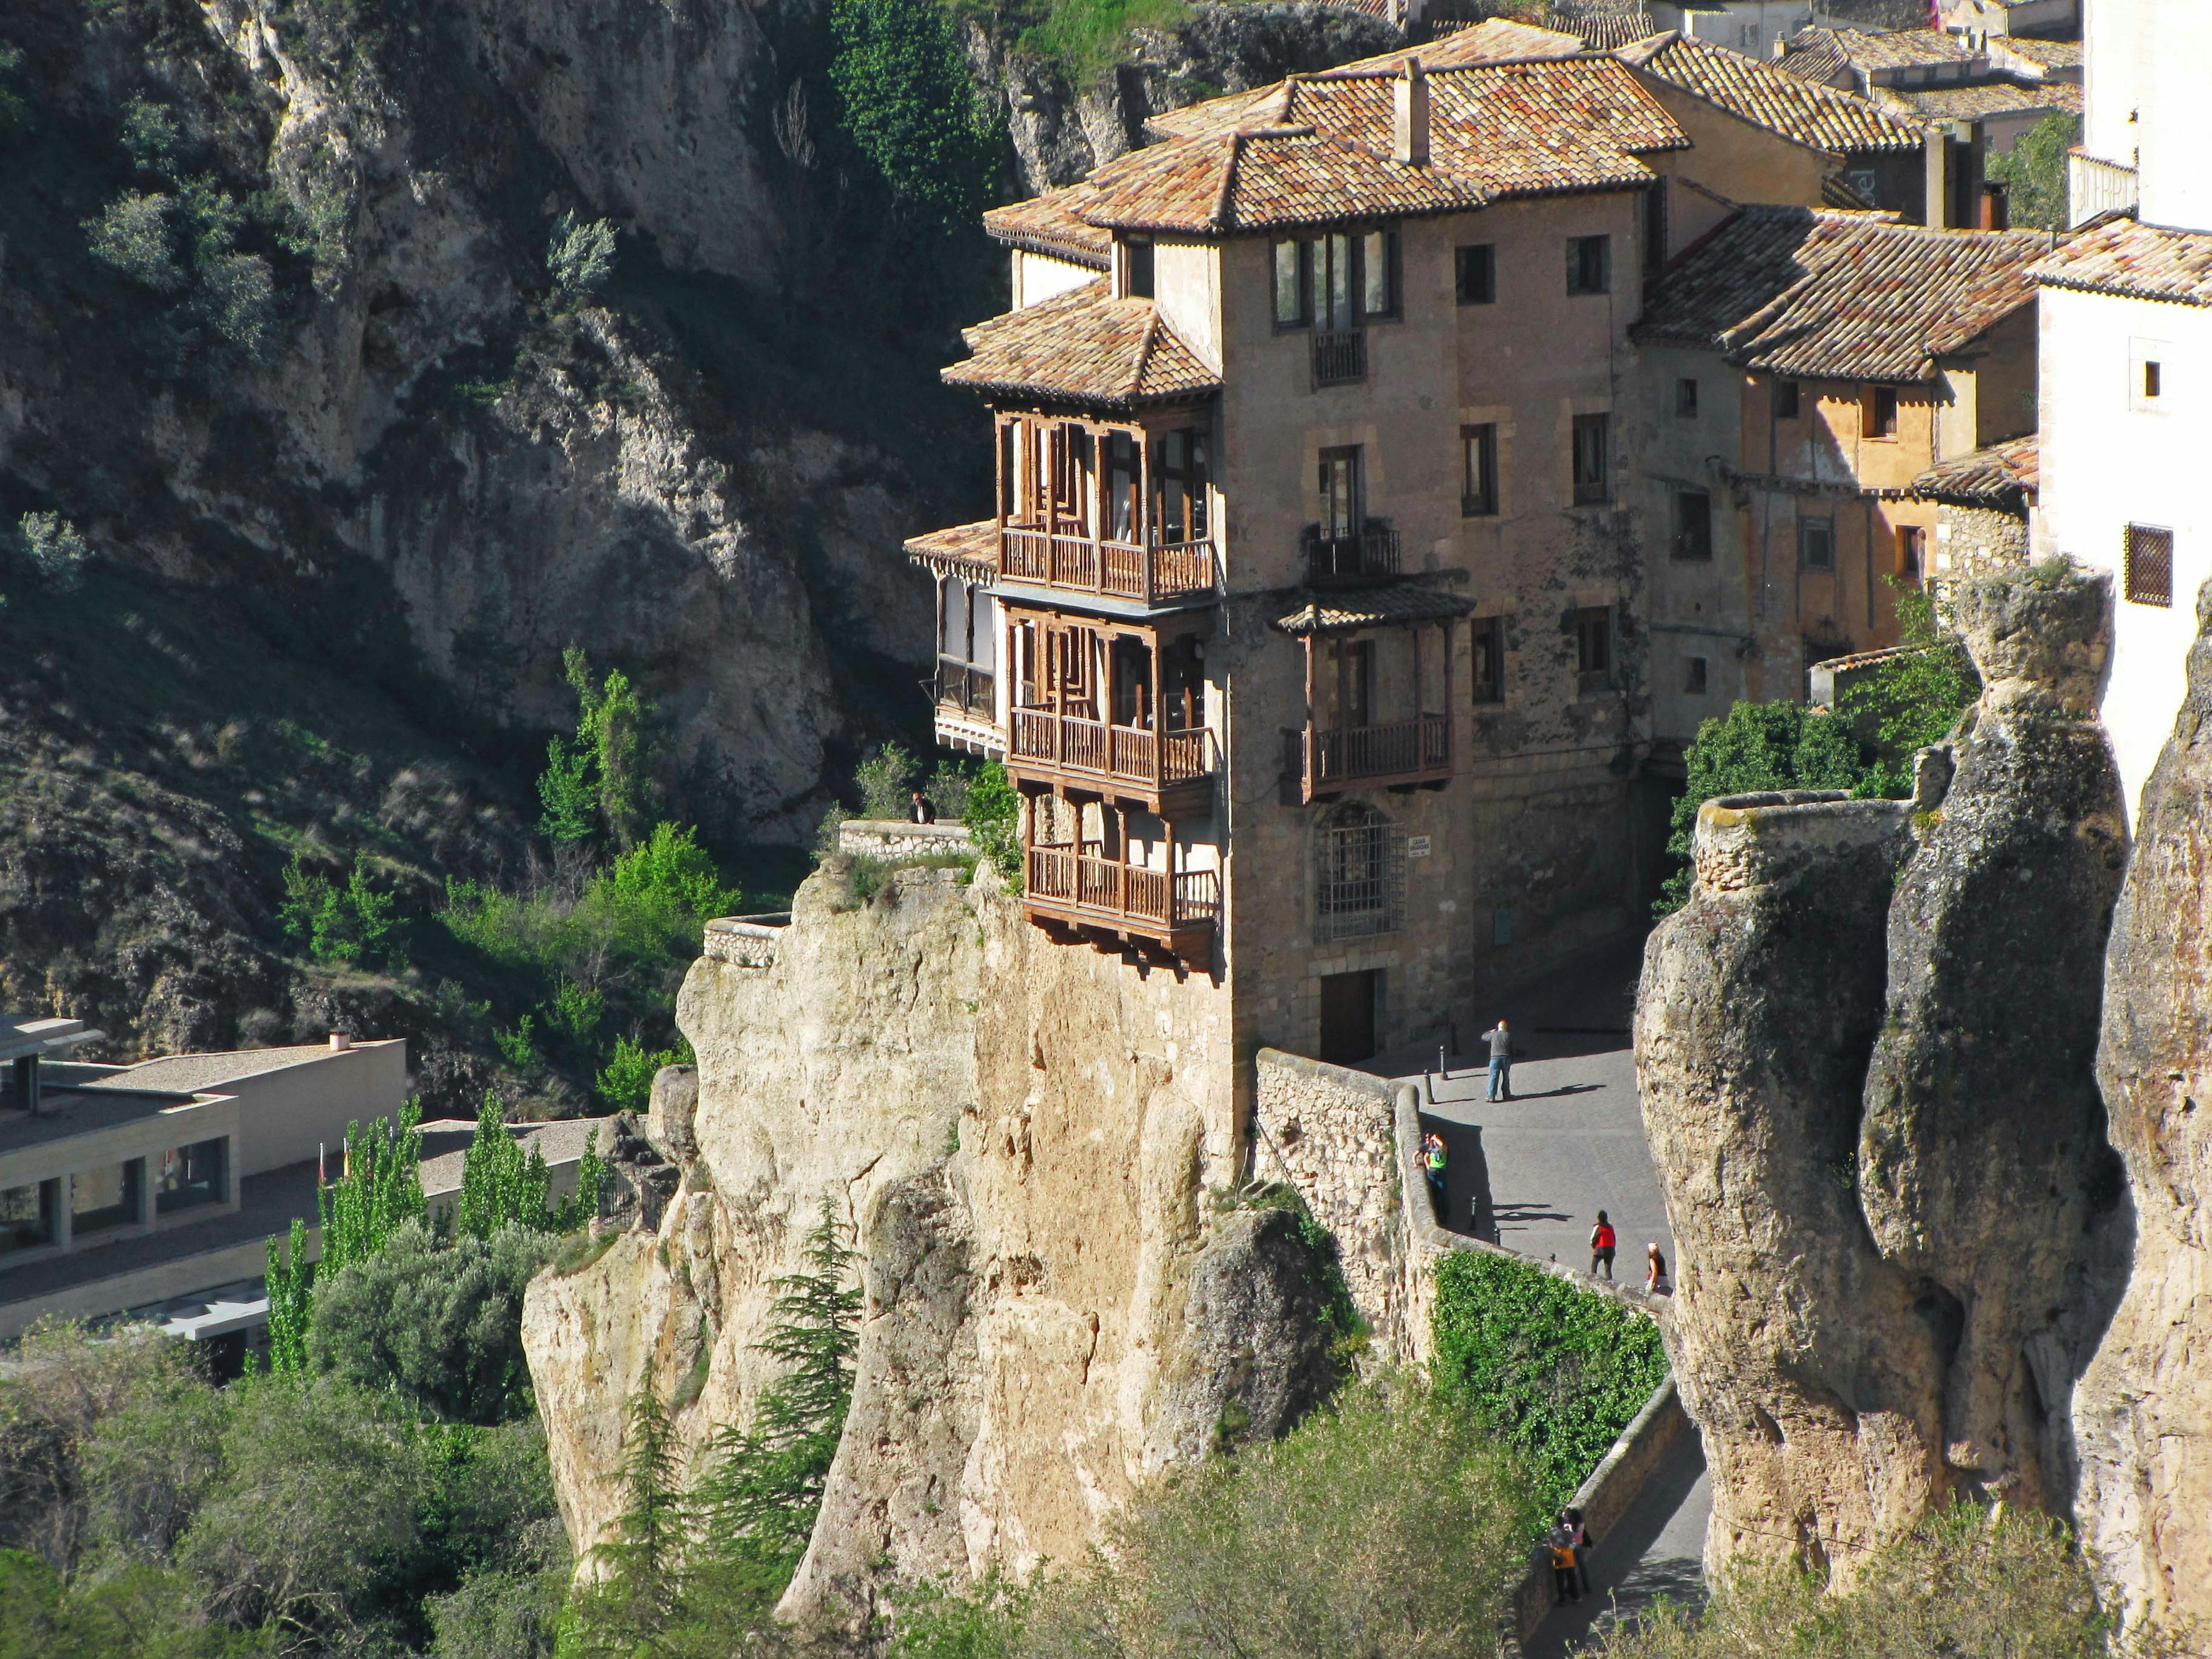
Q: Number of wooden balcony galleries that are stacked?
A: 3